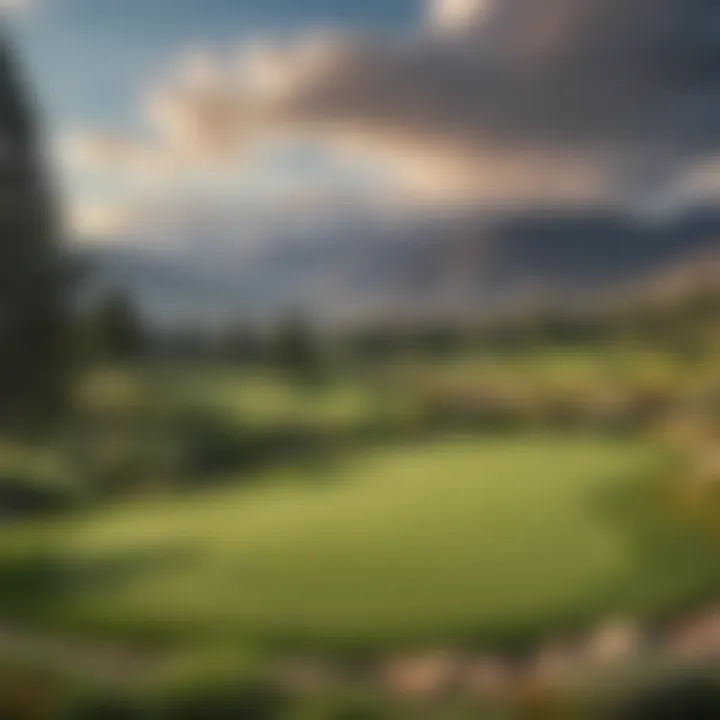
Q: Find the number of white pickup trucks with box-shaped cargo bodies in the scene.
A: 0